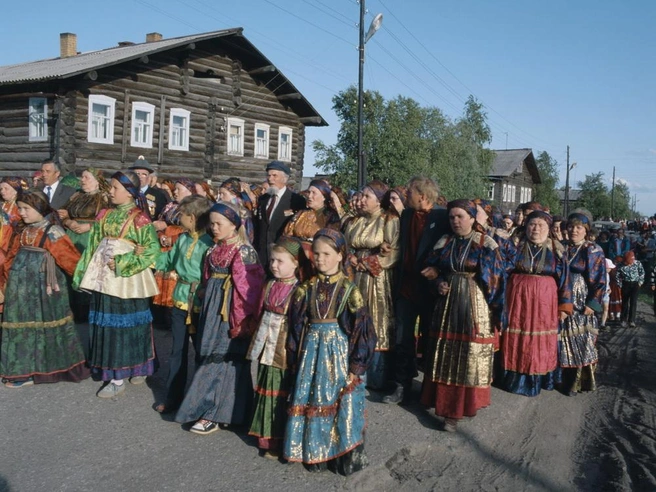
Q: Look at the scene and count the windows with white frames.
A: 14